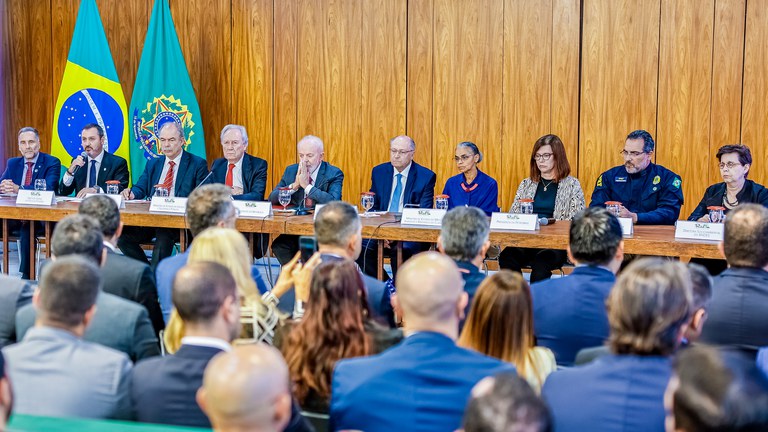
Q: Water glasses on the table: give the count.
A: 9